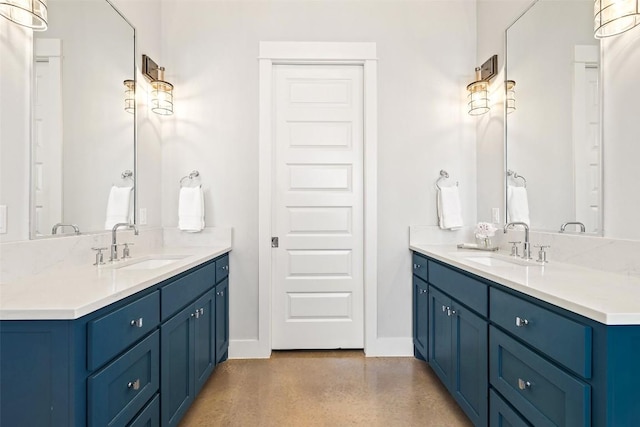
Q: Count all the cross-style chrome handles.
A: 4